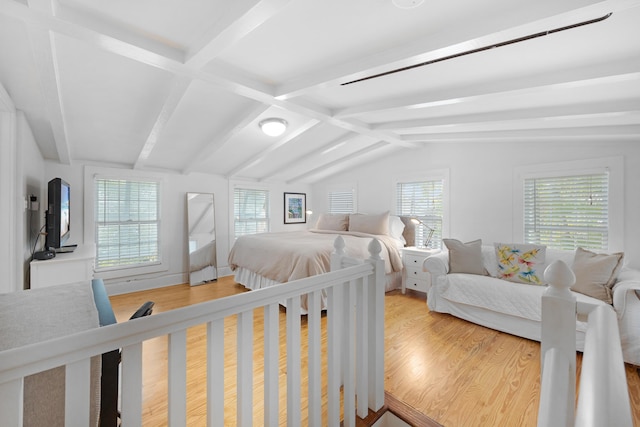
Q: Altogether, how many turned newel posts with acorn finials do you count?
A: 3